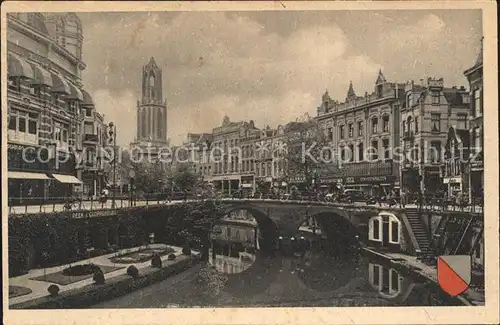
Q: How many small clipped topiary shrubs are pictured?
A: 6